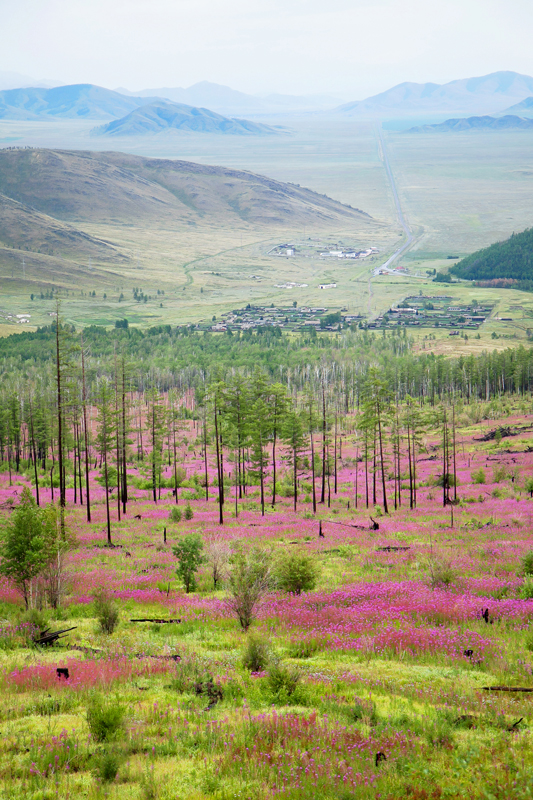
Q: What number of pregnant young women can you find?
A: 0